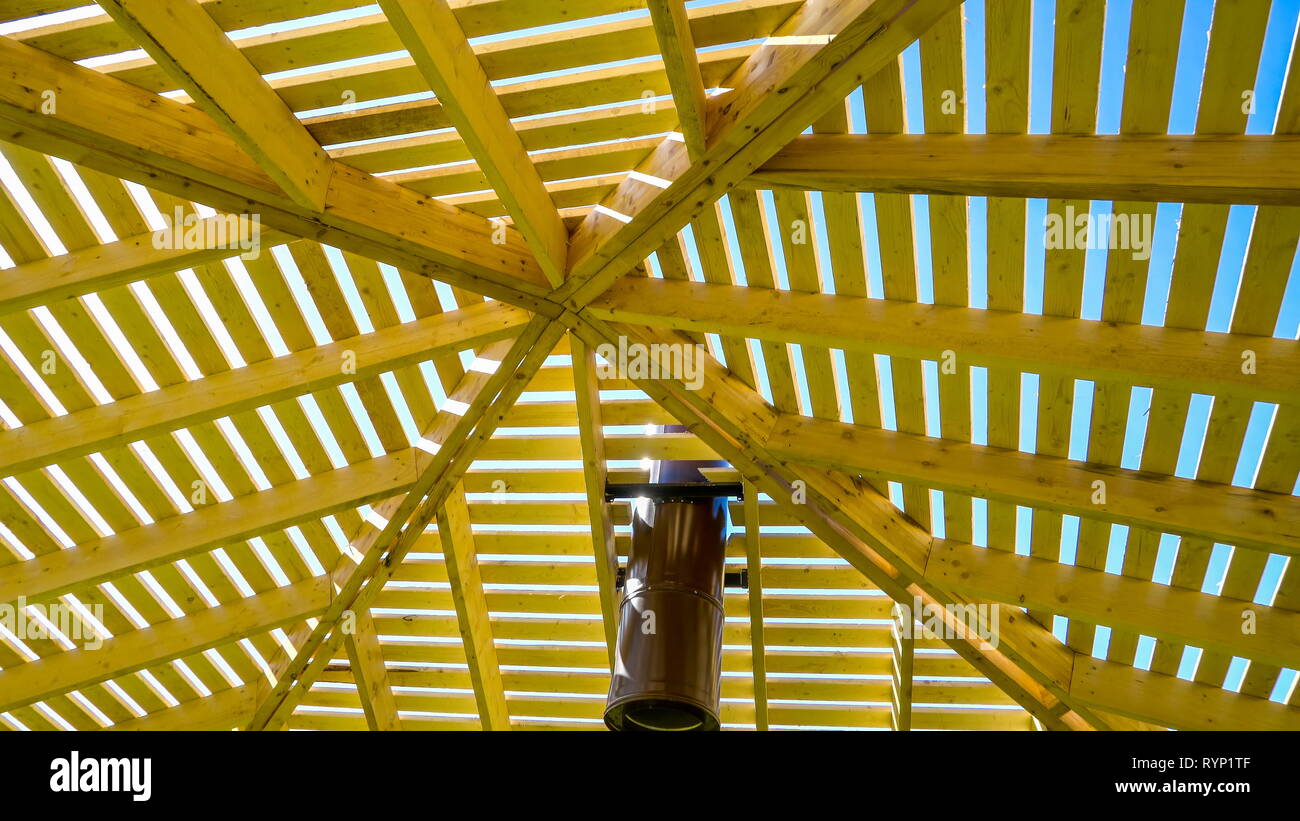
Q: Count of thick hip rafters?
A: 4